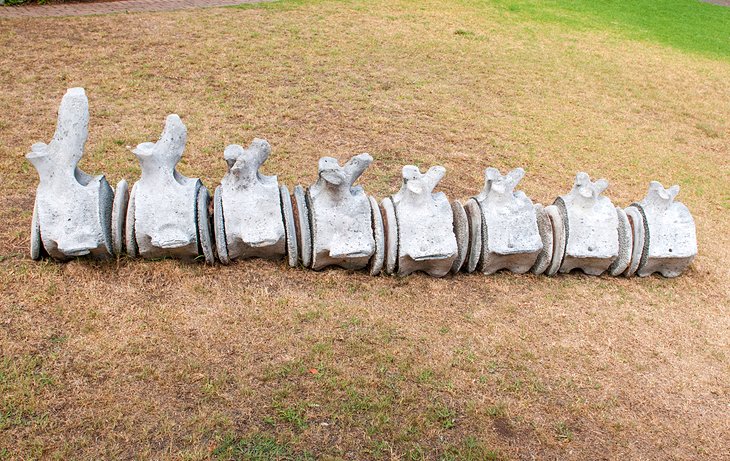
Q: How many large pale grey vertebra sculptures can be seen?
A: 8